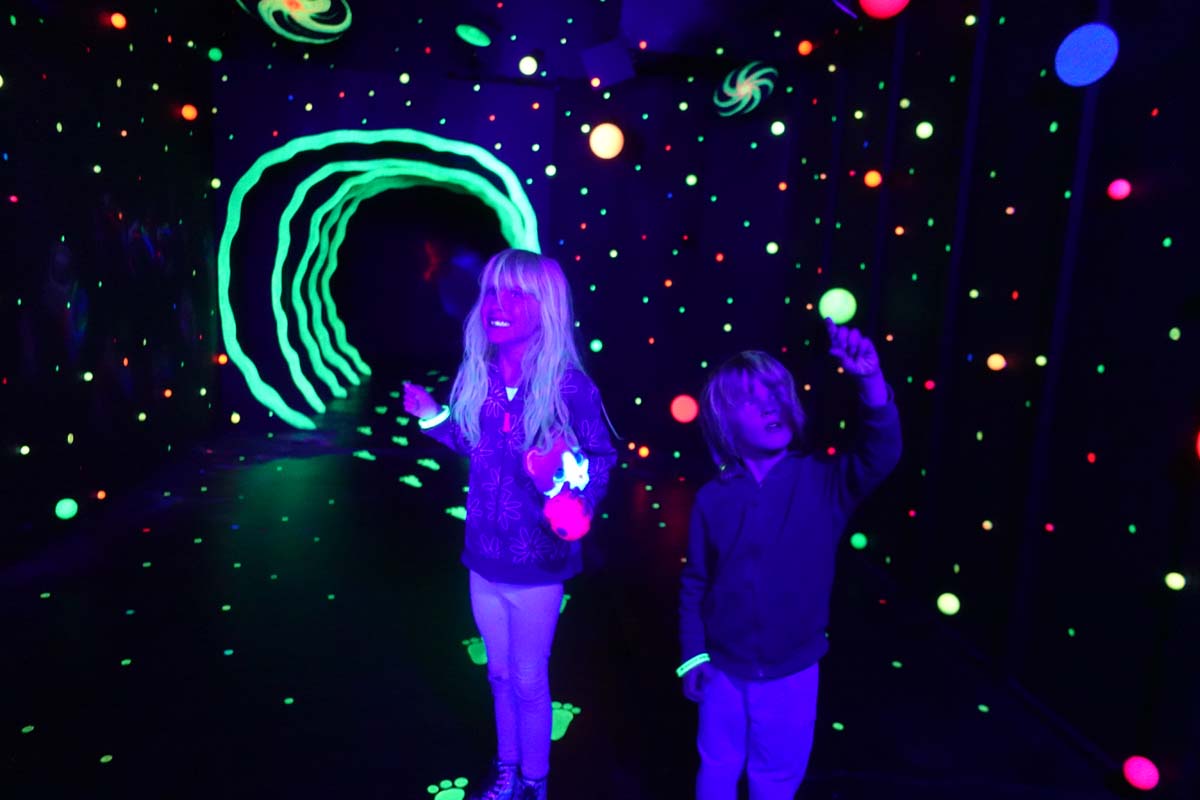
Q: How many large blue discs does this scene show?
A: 1